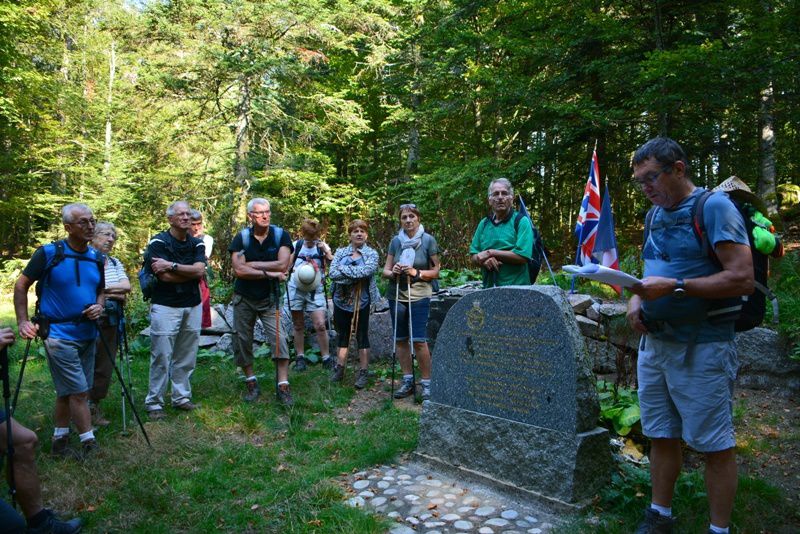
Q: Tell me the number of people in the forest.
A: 11